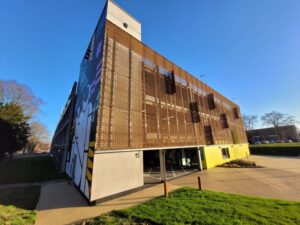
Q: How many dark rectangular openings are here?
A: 6